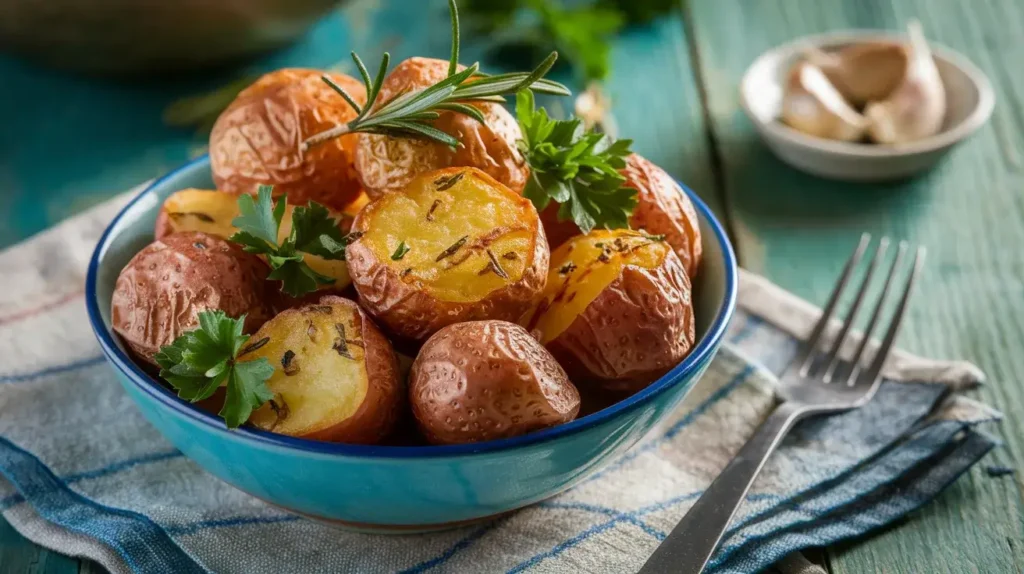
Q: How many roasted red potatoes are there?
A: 9